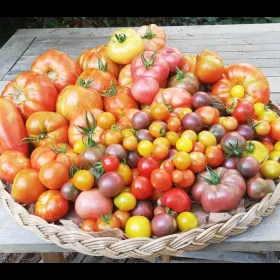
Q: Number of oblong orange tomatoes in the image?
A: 1